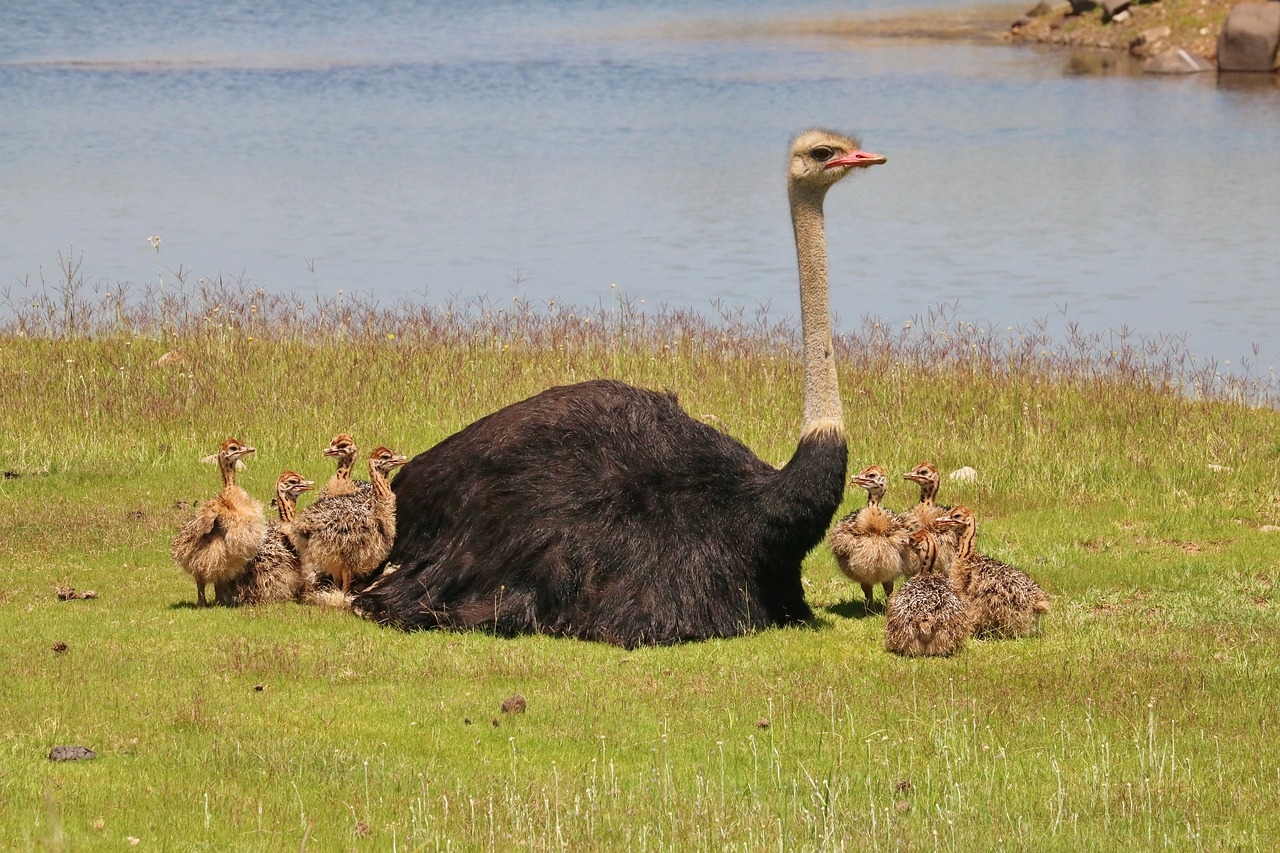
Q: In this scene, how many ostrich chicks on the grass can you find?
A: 8